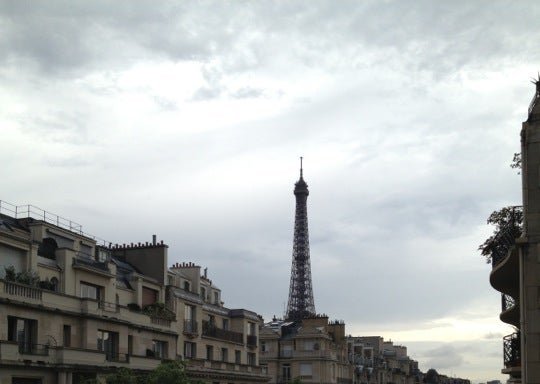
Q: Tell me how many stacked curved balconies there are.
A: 3